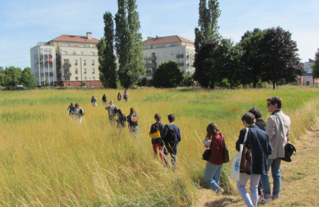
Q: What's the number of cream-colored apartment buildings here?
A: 2